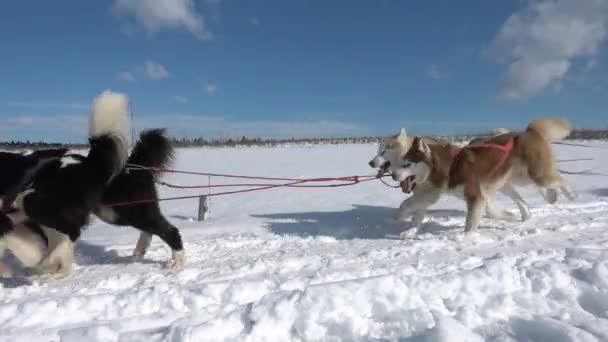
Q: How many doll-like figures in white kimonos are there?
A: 0